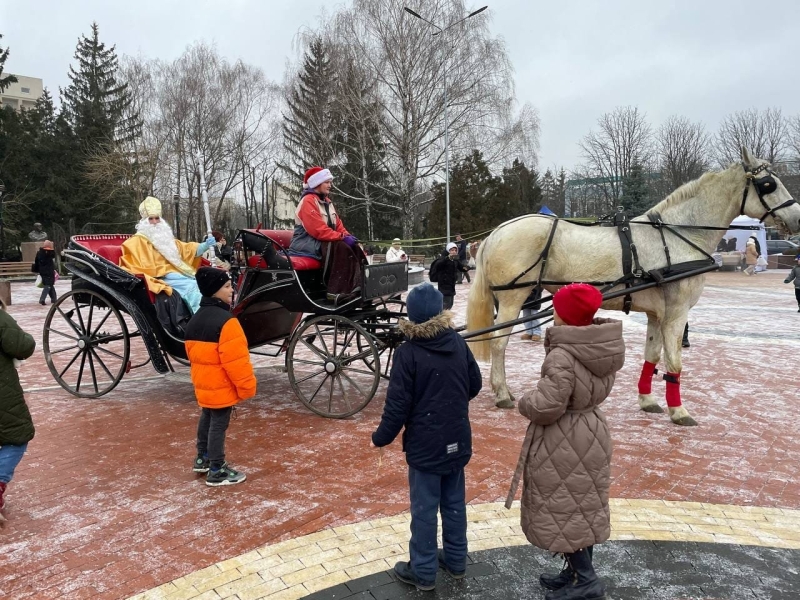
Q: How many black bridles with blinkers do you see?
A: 1